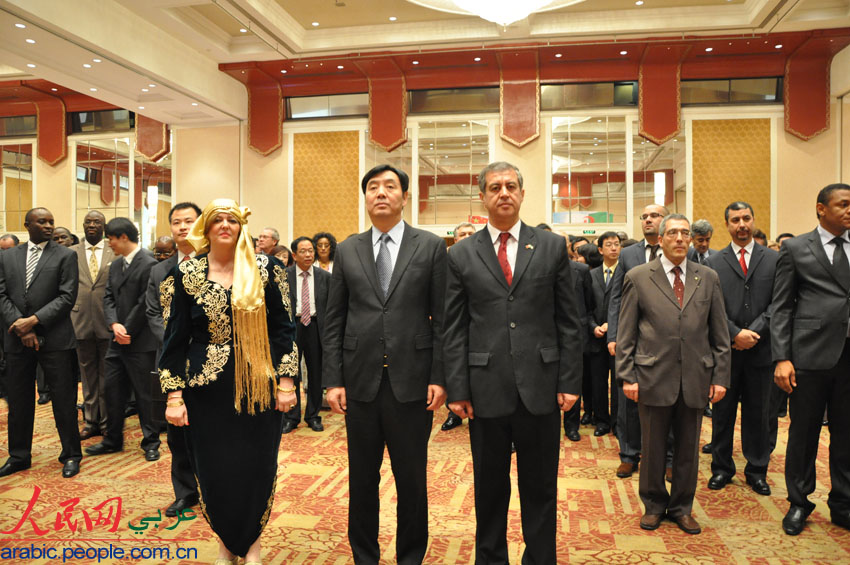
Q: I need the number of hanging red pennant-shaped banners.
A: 7